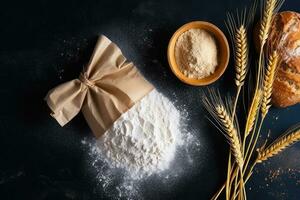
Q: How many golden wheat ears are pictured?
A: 6